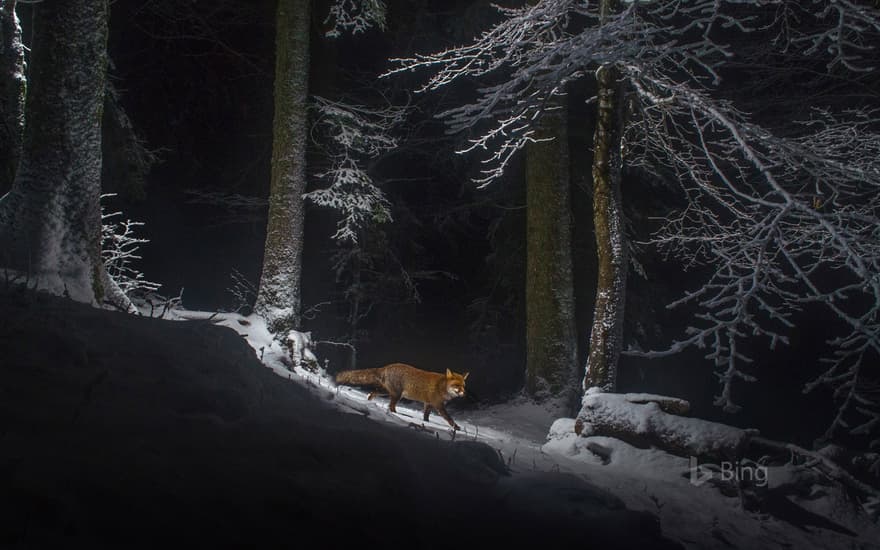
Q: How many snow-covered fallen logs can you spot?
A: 2